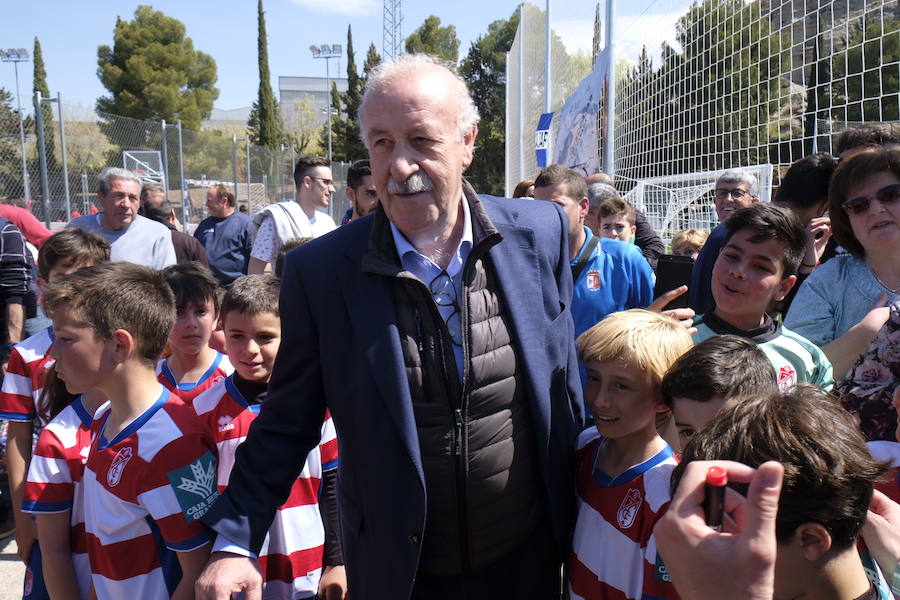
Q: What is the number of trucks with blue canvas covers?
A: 0